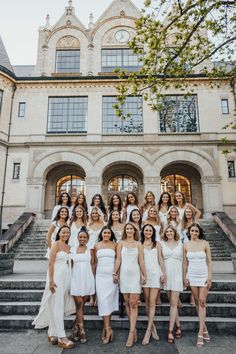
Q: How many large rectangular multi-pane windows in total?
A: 5